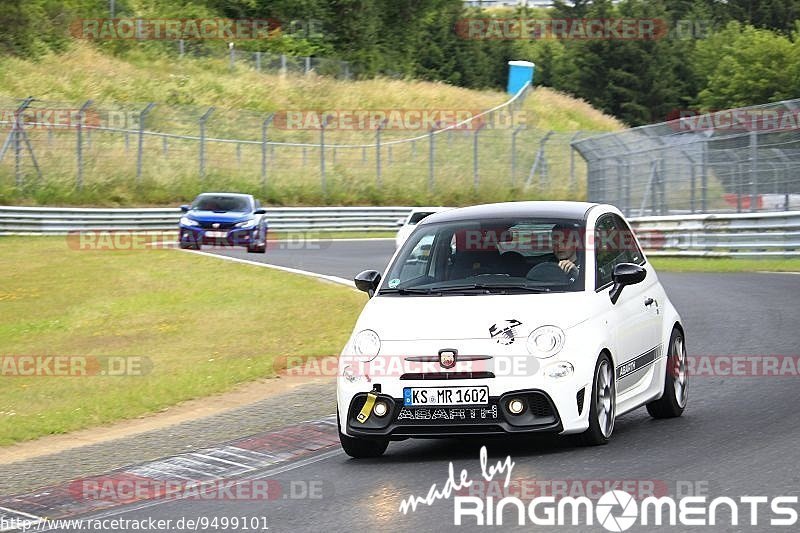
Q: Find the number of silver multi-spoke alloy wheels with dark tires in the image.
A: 2